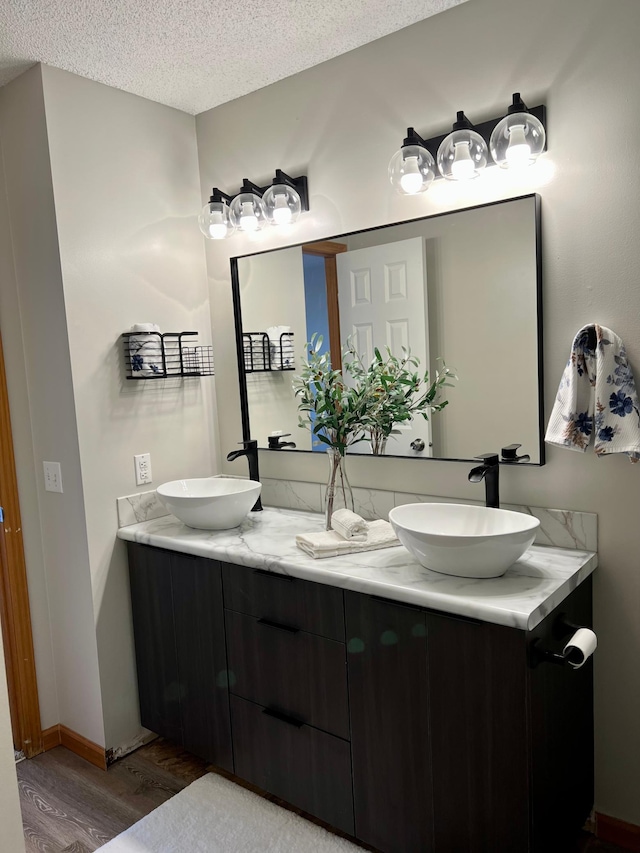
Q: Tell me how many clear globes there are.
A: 6